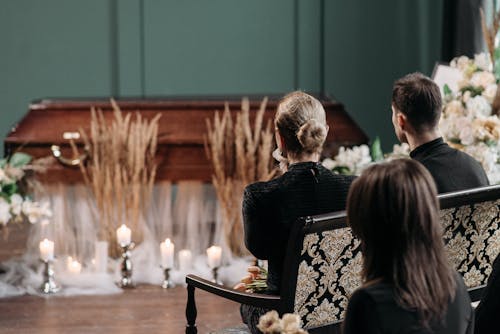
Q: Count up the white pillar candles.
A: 7